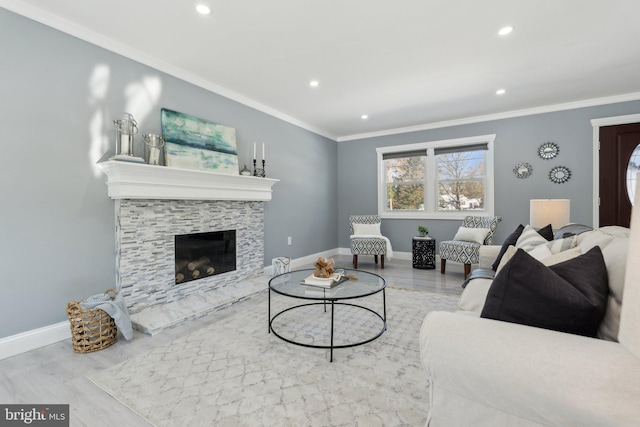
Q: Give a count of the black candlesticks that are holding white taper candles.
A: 2